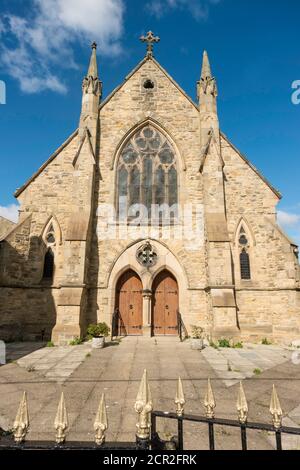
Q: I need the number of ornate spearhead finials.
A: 8